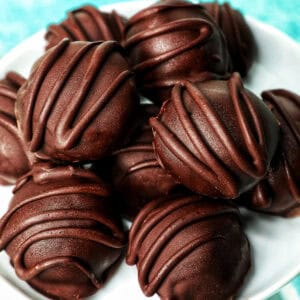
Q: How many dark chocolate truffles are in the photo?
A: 10